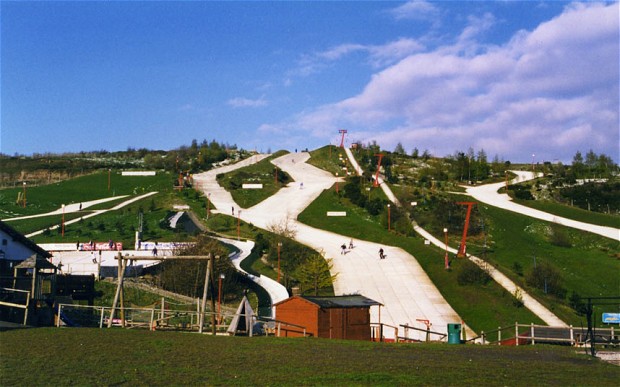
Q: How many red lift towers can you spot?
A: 3